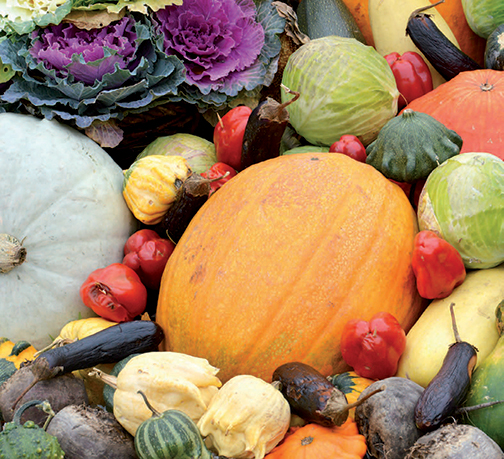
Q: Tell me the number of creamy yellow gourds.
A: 2